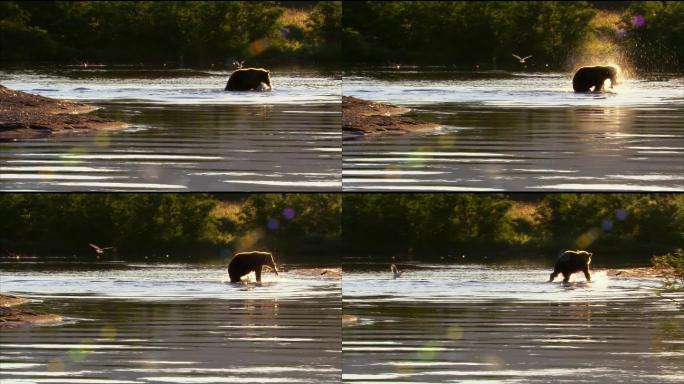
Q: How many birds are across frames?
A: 4